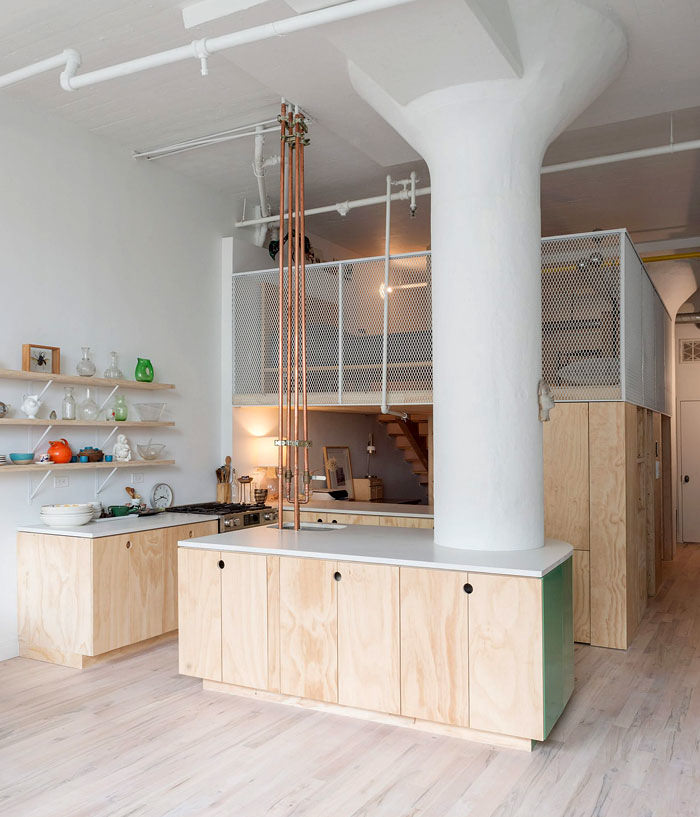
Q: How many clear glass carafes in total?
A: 4